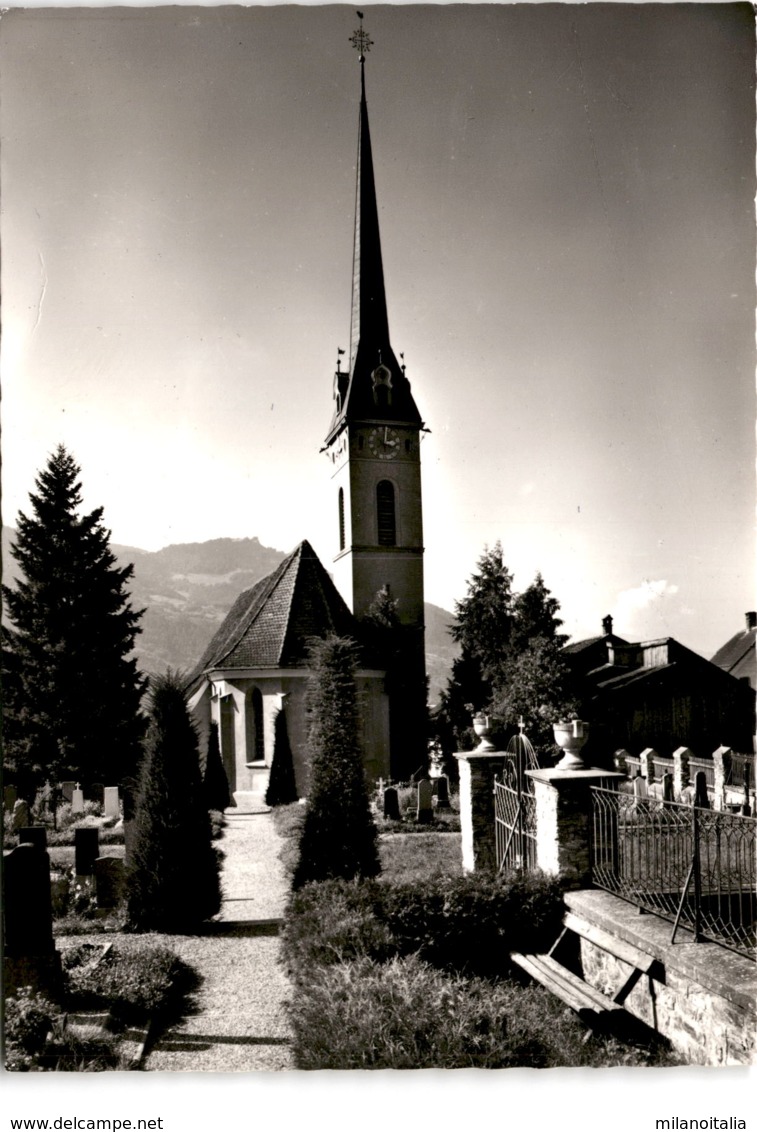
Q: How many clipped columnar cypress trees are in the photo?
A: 4